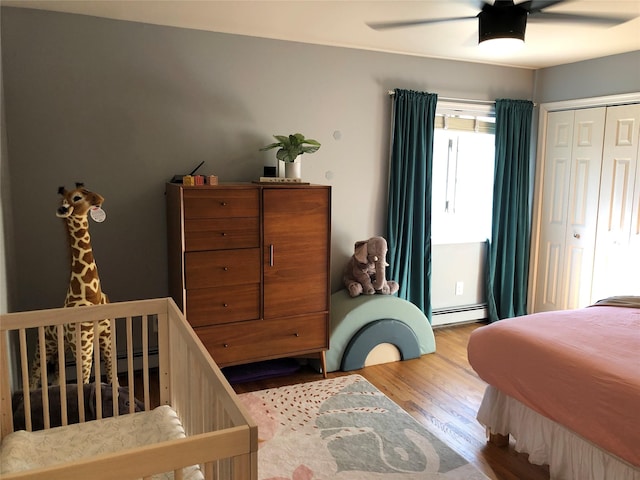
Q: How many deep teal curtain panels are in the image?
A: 2